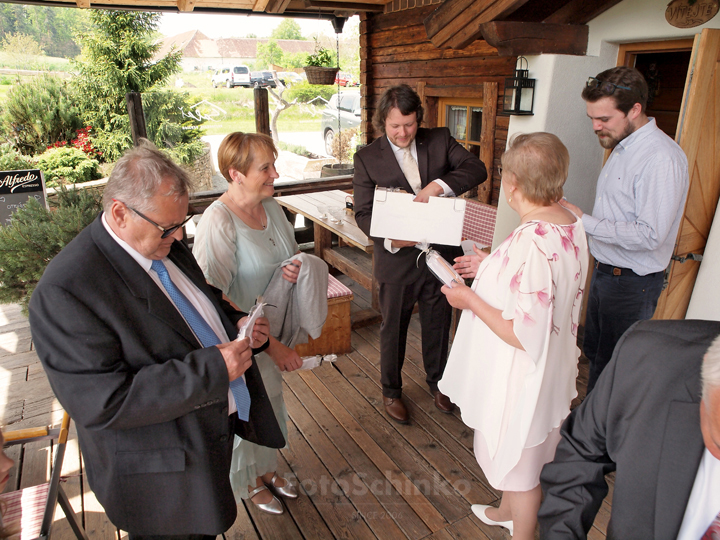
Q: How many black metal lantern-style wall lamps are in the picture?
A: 1